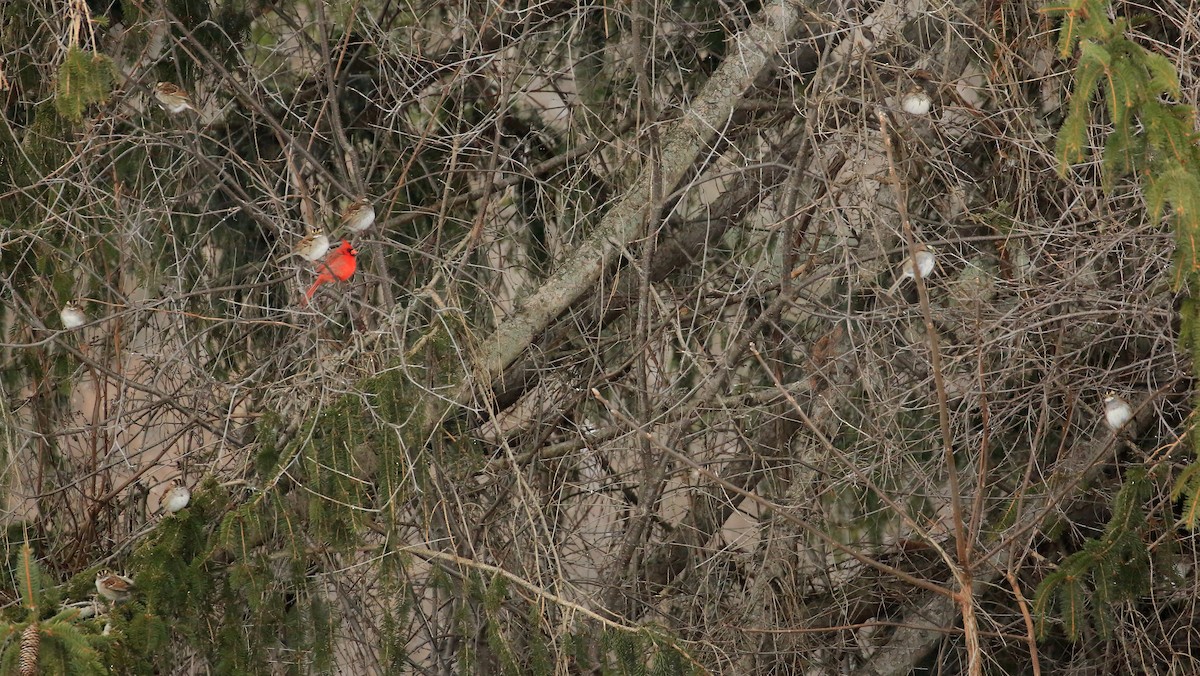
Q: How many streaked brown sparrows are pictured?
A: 9